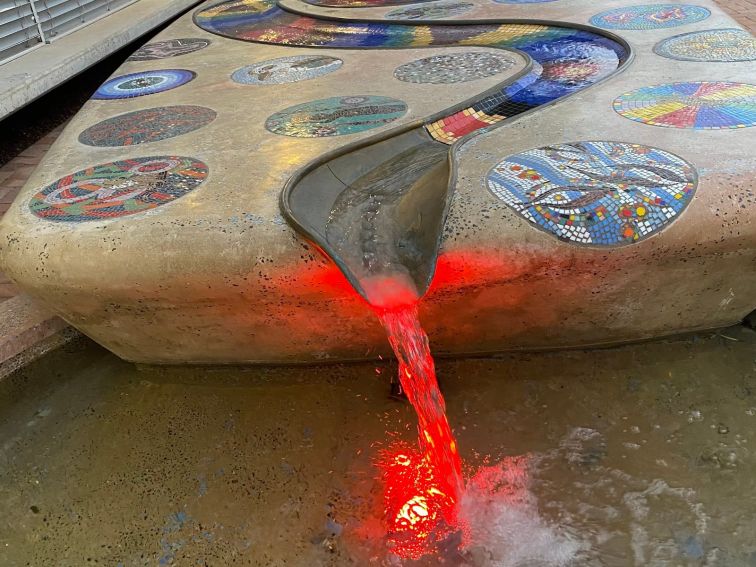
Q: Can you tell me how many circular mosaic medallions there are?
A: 13